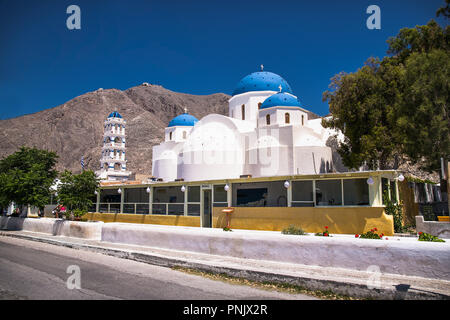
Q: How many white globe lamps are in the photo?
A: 8